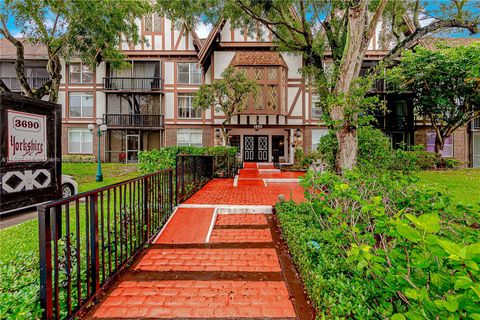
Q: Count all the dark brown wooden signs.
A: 1